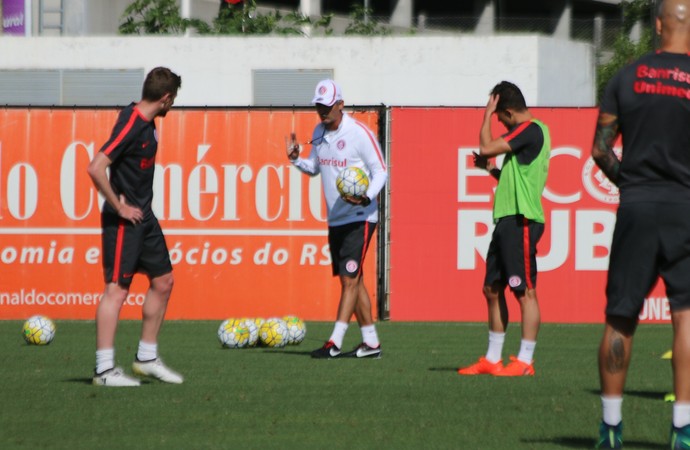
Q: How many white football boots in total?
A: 2